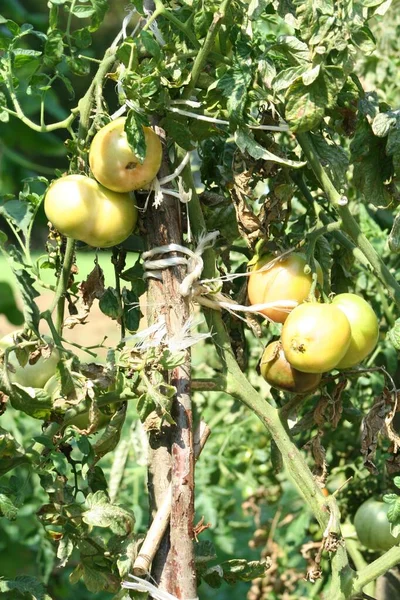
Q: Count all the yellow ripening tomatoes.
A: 6